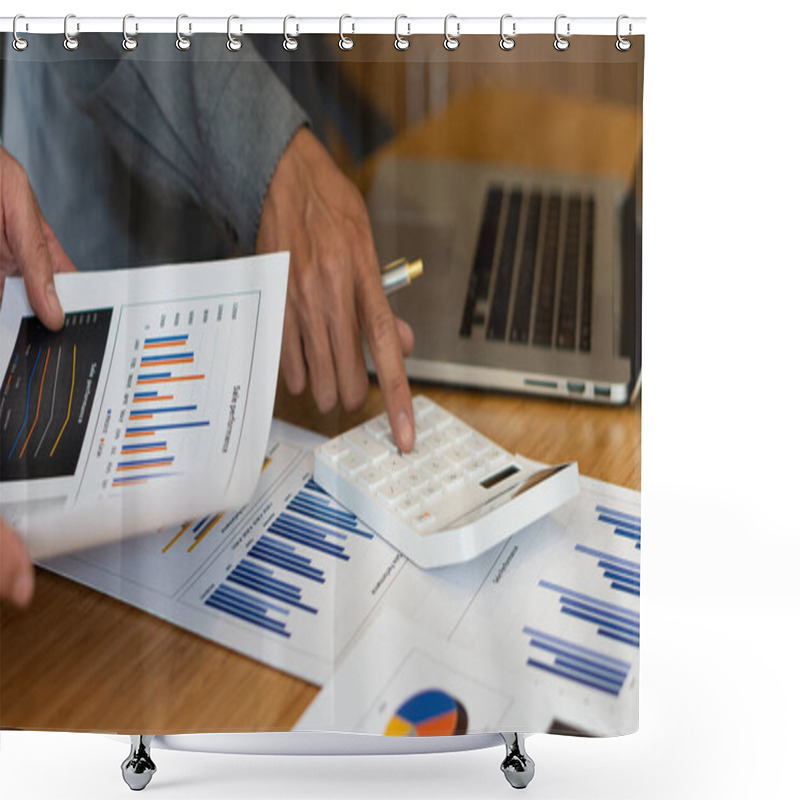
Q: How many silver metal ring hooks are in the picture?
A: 12